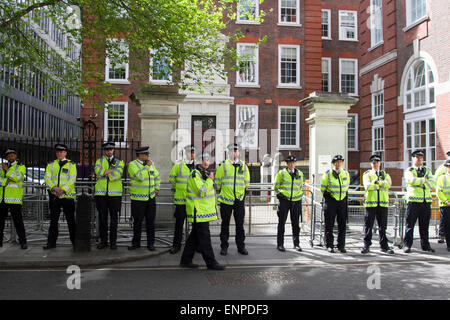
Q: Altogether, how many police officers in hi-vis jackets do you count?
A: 13